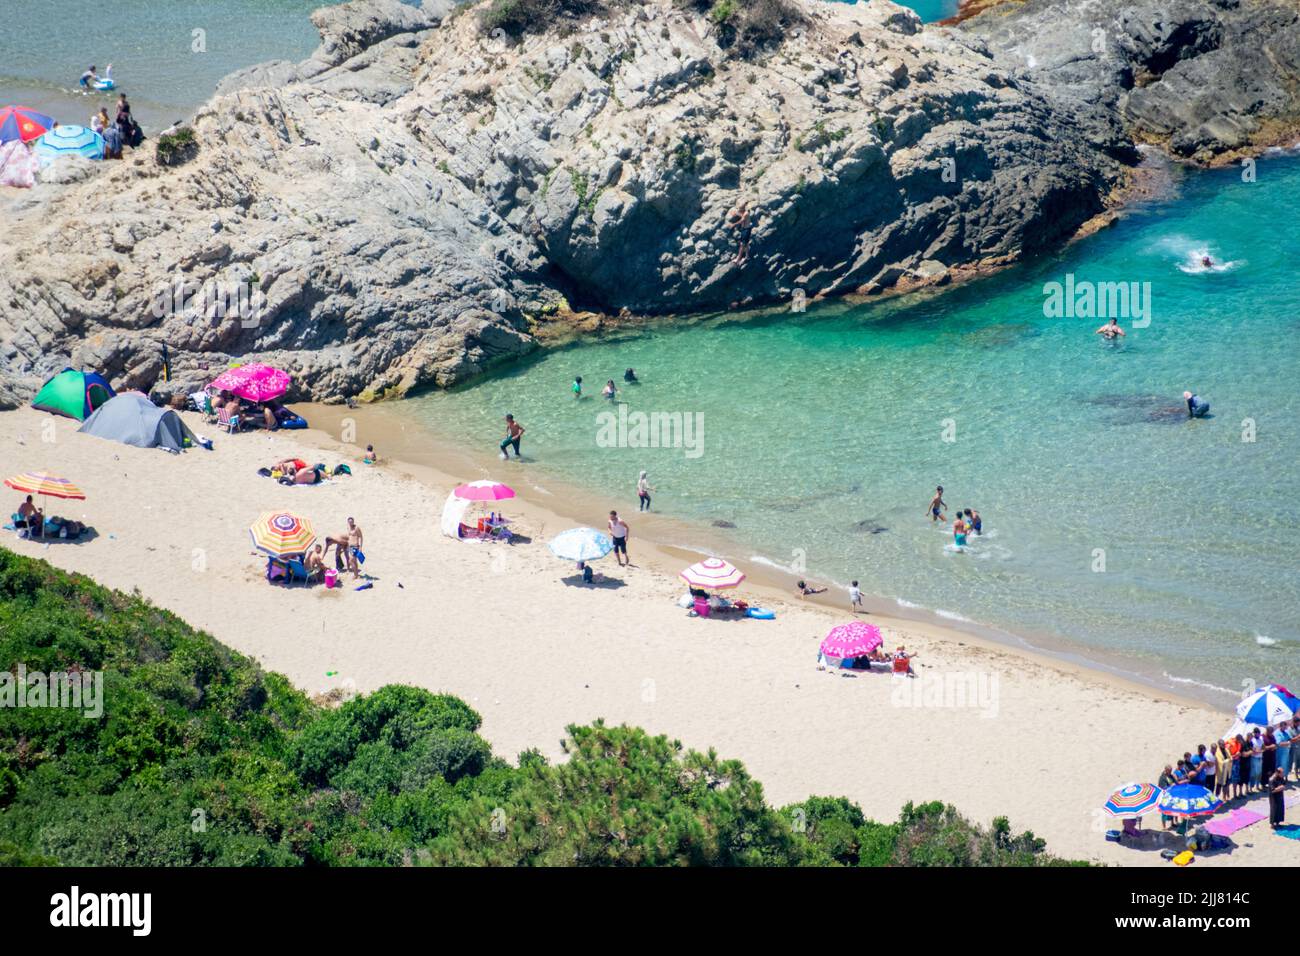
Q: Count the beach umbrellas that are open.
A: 12